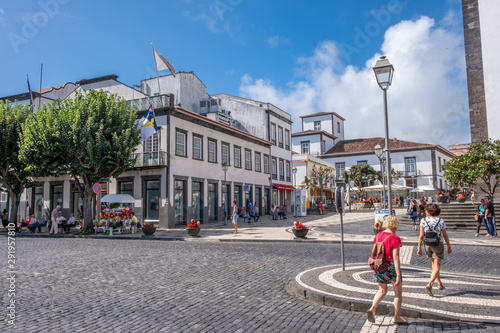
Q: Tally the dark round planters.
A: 6